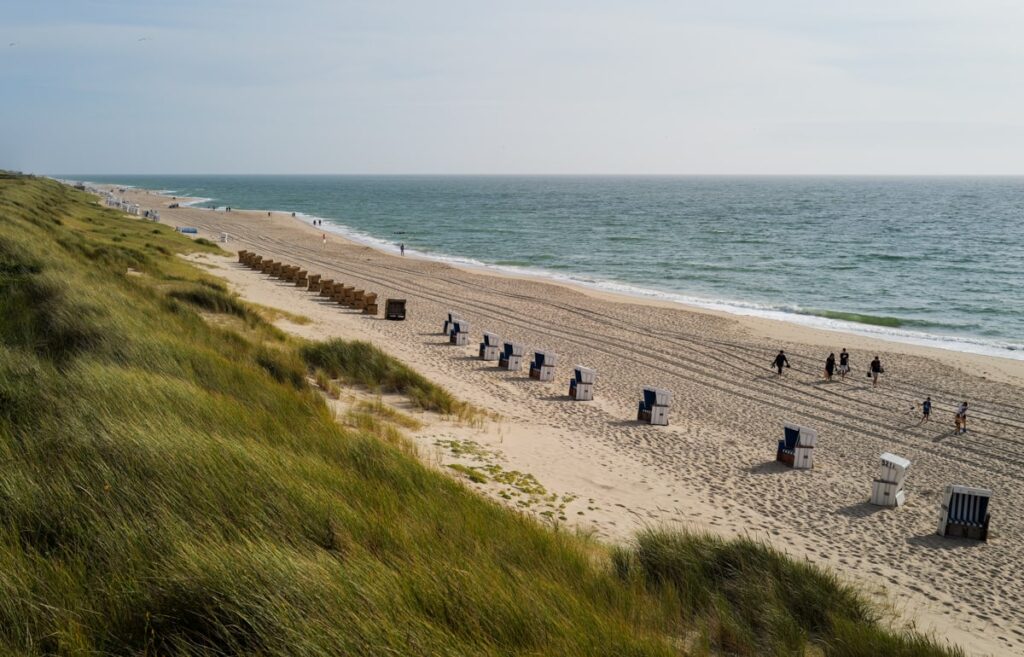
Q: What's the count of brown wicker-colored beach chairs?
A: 14